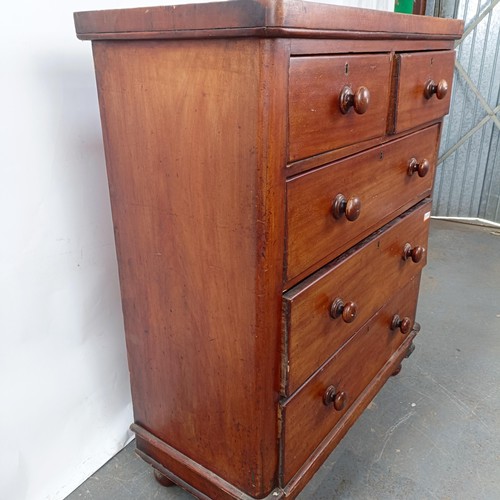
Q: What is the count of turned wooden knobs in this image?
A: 8